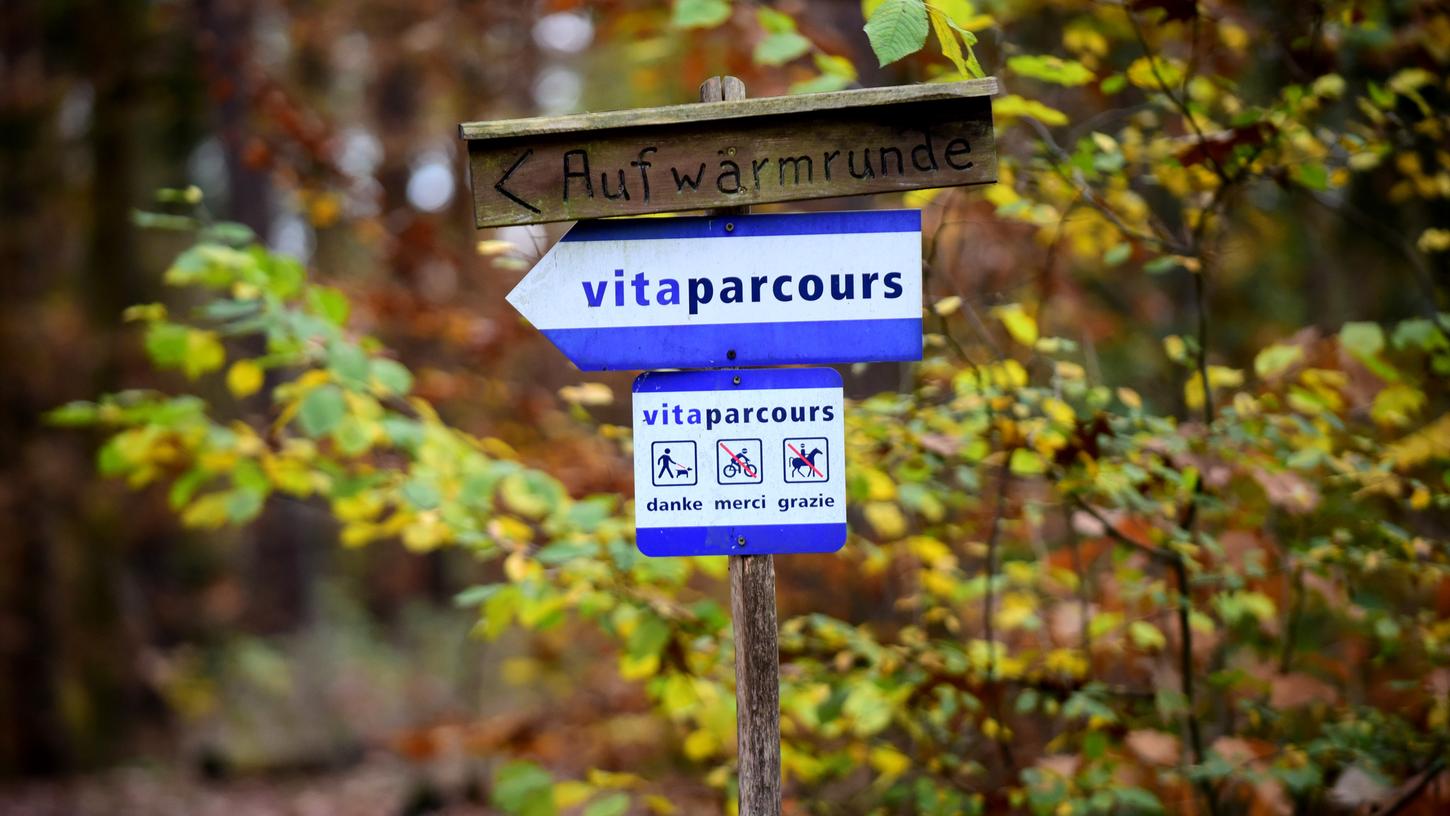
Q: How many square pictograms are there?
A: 3